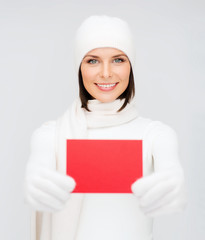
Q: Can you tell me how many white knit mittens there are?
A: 2